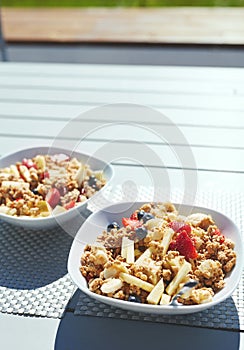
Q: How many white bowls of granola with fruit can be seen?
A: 2